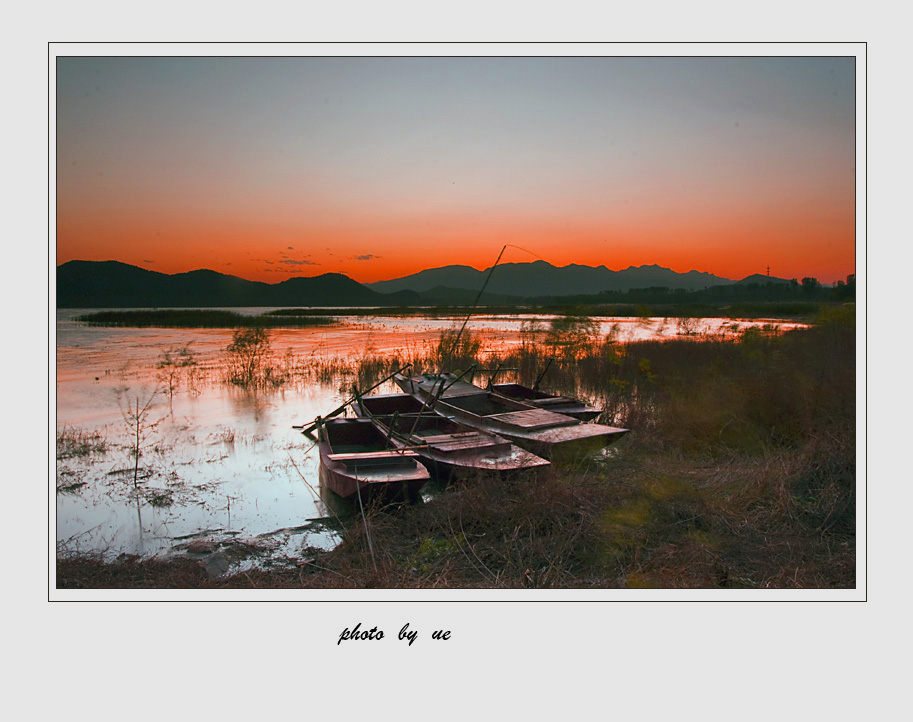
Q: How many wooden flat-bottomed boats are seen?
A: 4